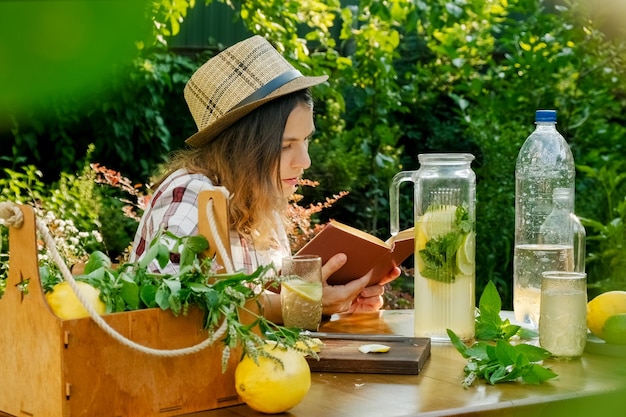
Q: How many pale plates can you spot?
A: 1